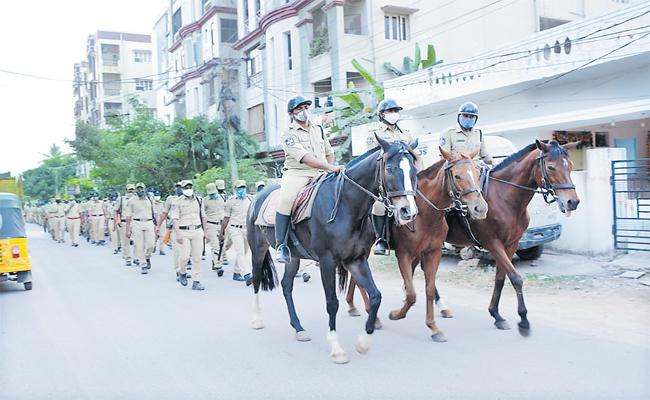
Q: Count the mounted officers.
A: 3